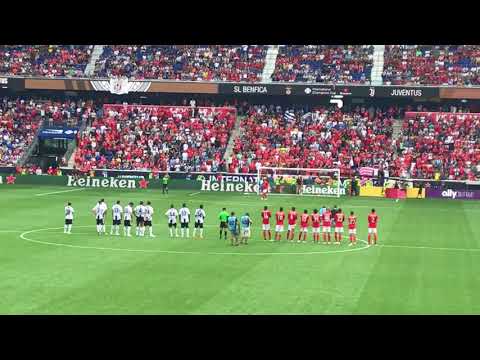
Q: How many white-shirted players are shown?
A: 10